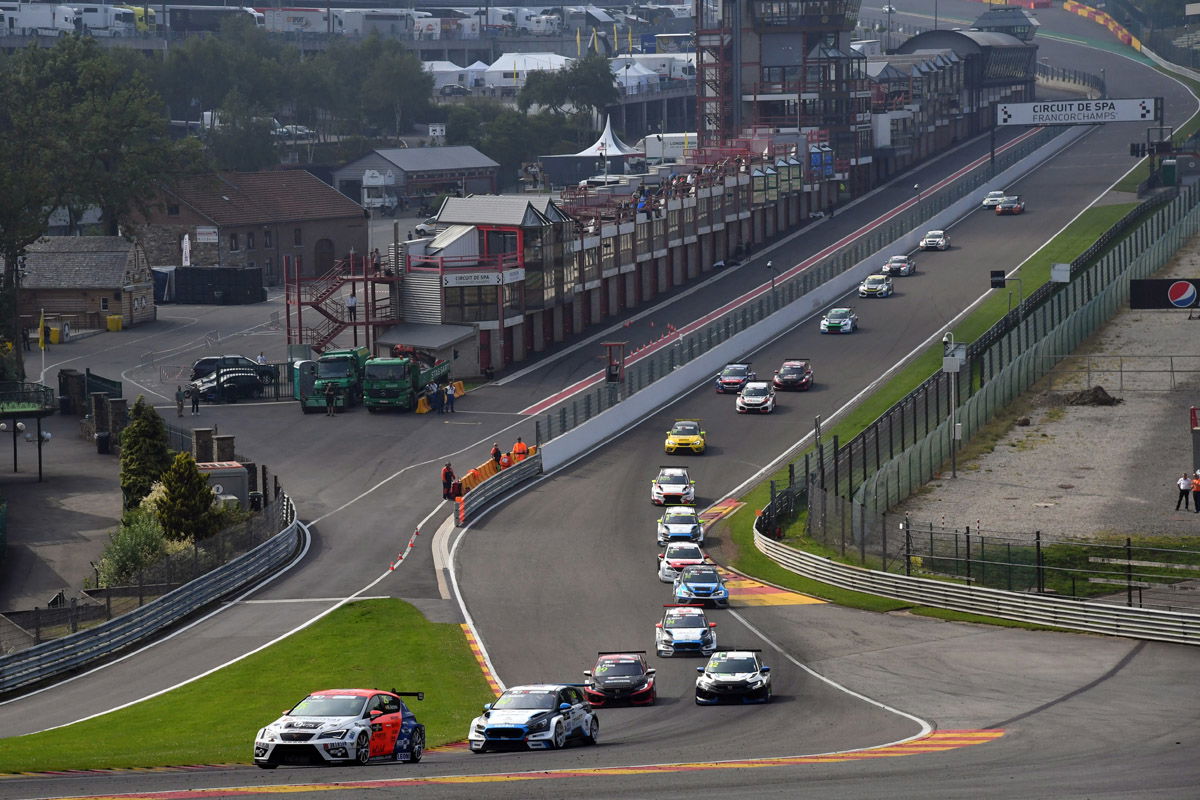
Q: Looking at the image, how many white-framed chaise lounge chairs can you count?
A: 0